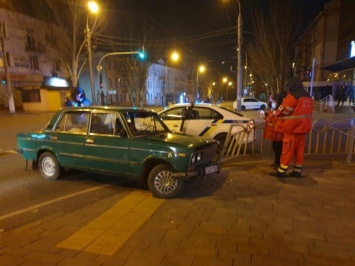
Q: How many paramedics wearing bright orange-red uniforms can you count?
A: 2